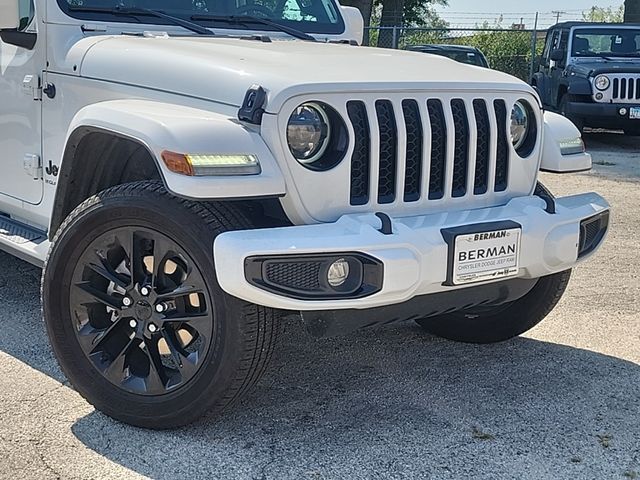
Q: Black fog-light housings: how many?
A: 2